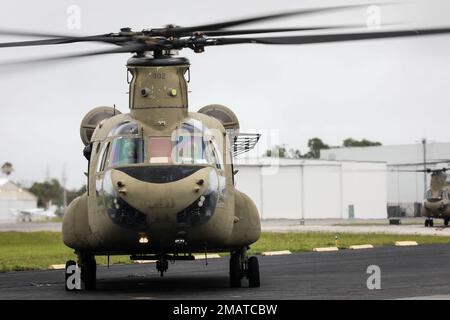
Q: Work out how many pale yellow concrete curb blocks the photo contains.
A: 7